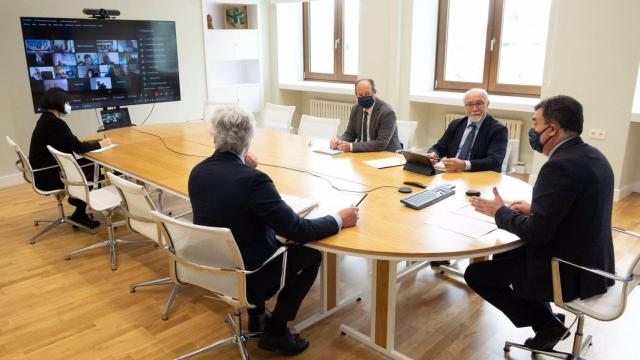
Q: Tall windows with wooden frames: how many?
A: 2